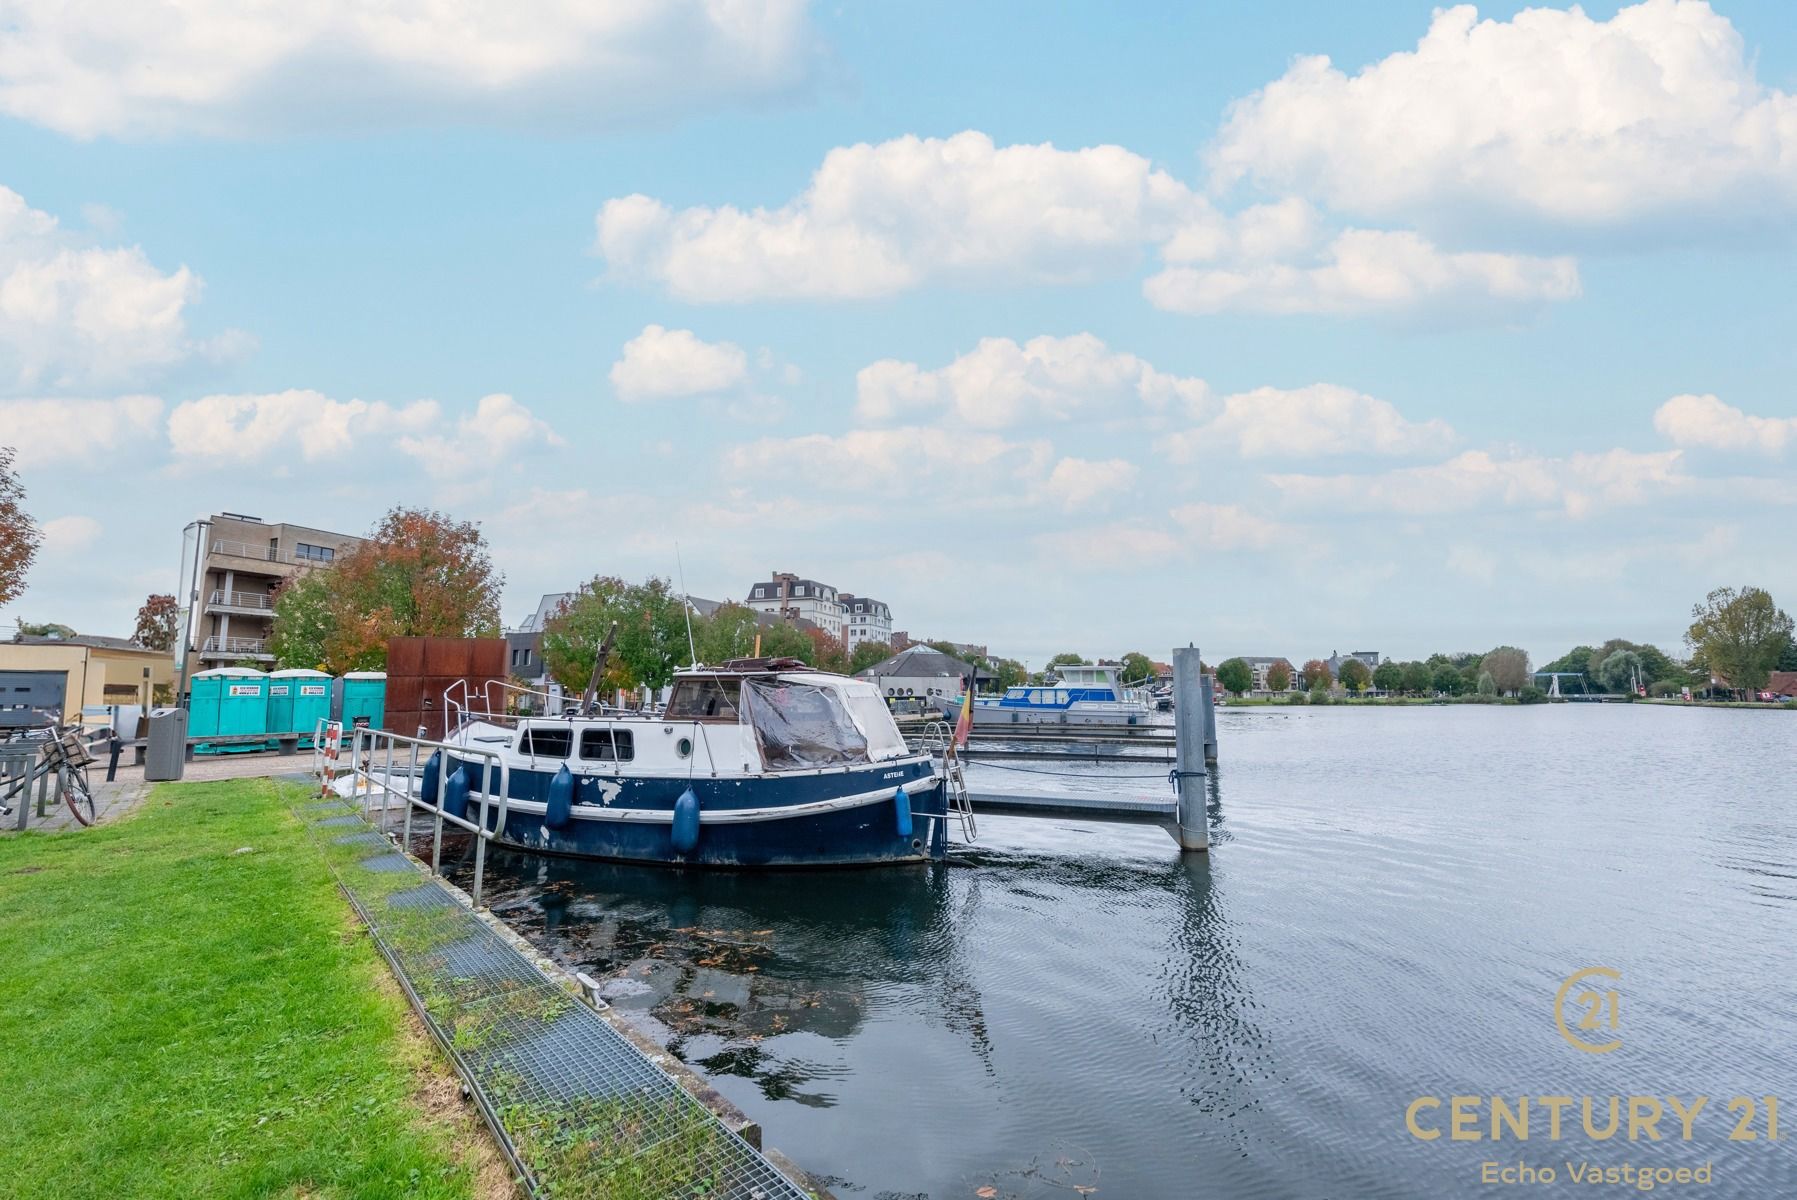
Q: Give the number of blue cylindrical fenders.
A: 5